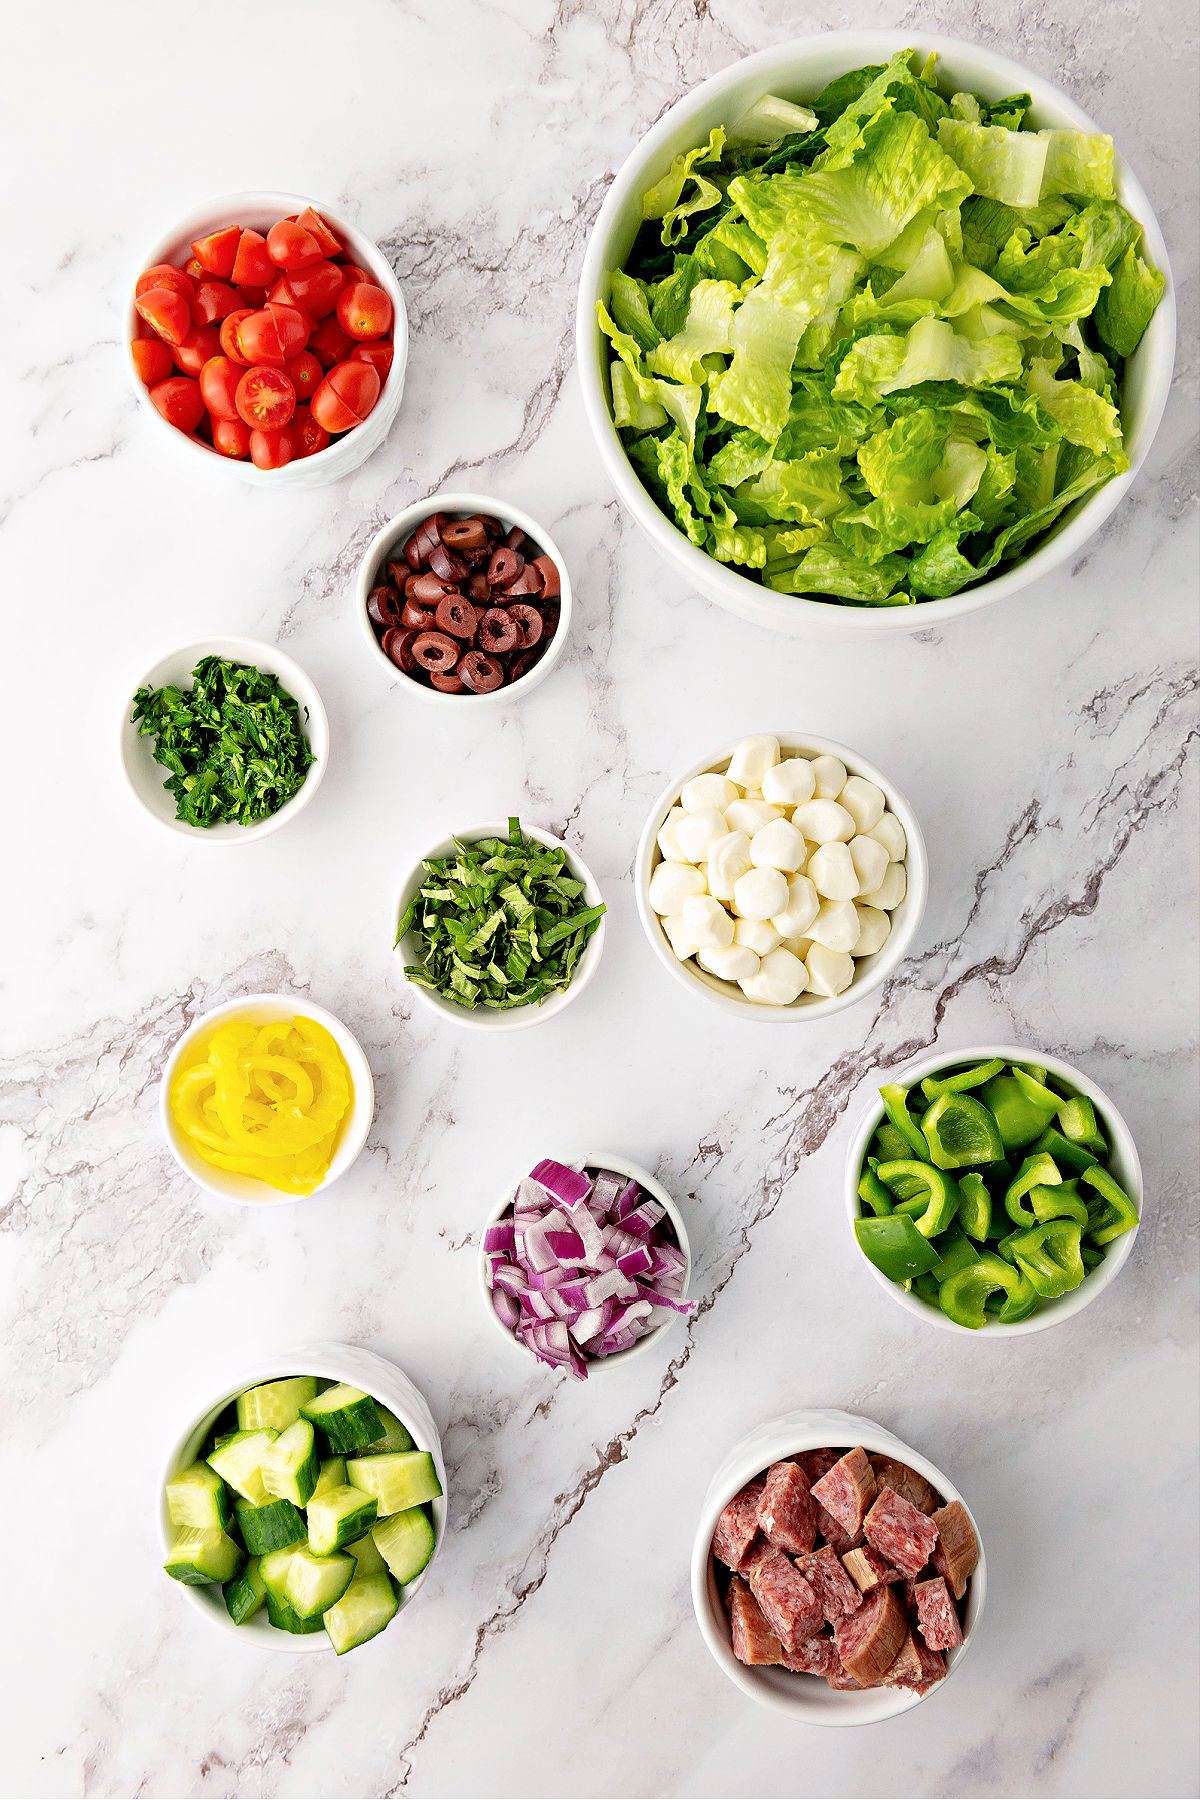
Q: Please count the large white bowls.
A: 1